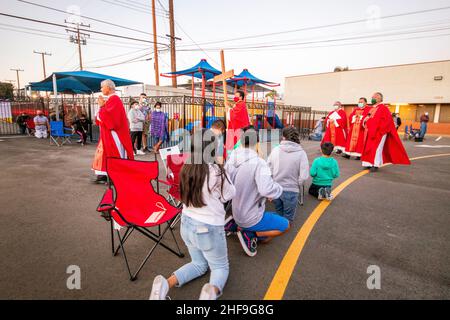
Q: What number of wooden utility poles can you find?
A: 5